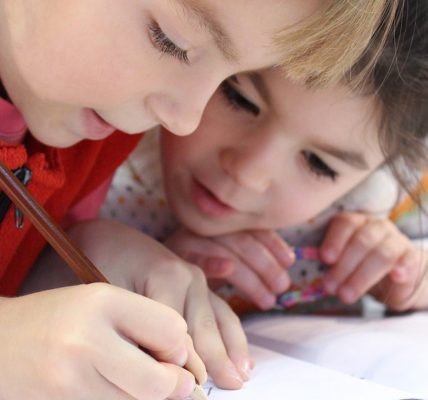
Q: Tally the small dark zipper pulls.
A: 1